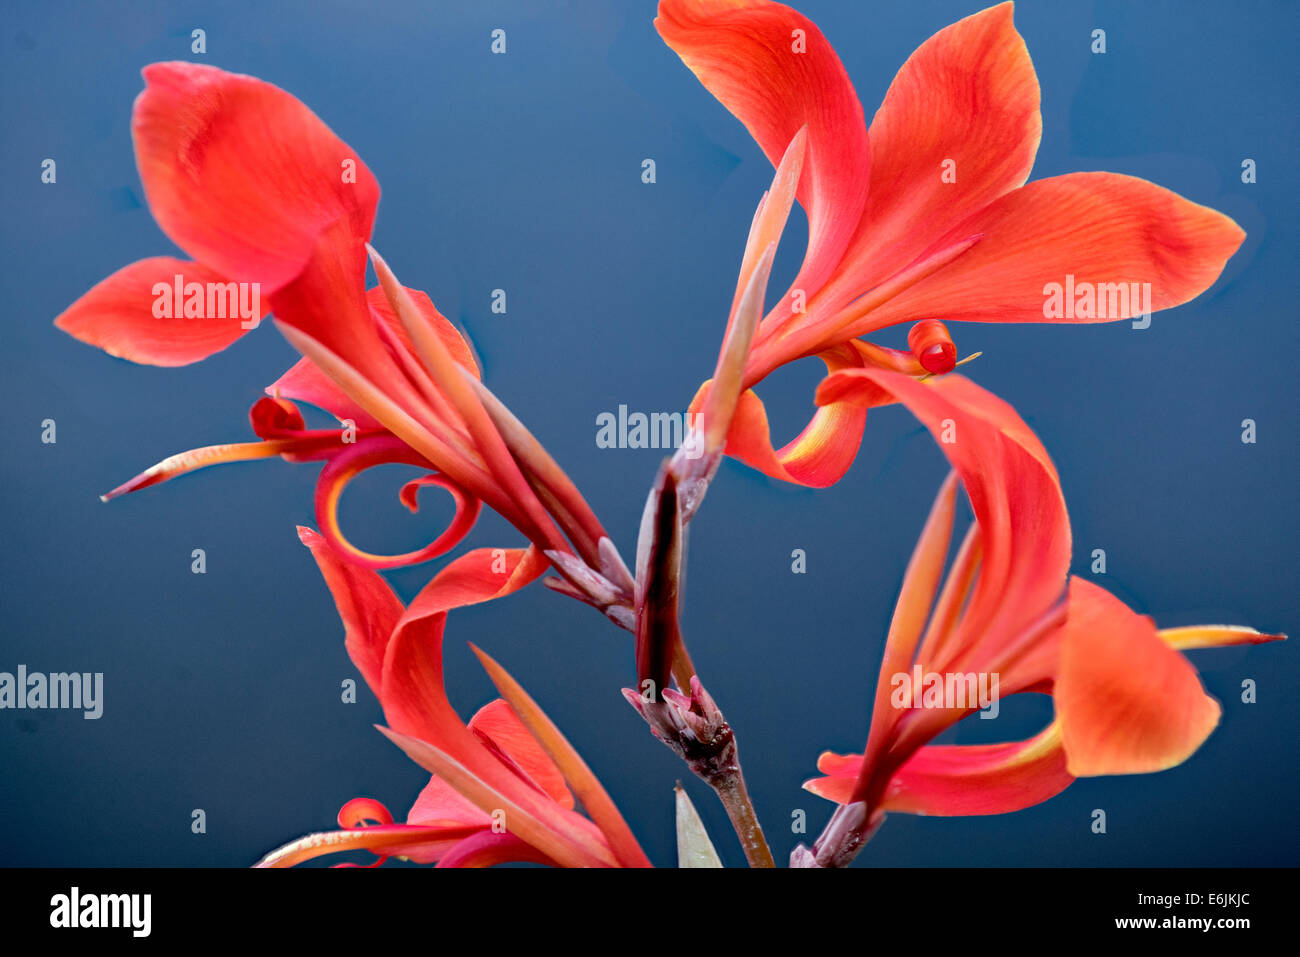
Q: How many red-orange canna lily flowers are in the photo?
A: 4